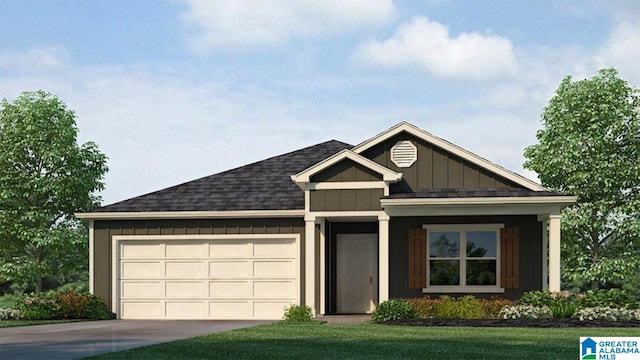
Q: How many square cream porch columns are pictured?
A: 3